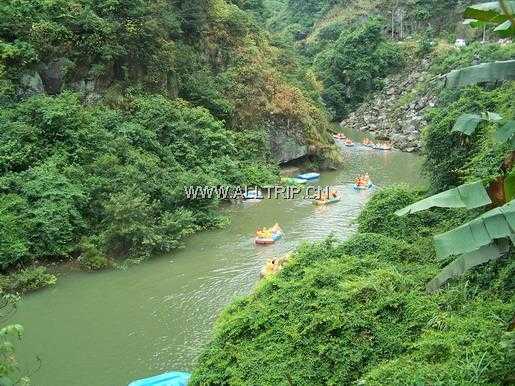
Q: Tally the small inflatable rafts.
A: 12